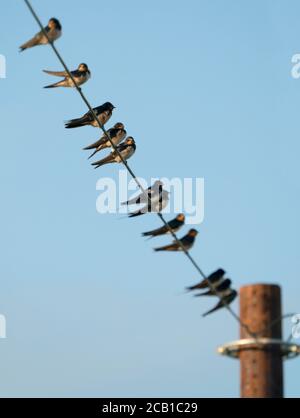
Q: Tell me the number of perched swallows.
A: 12